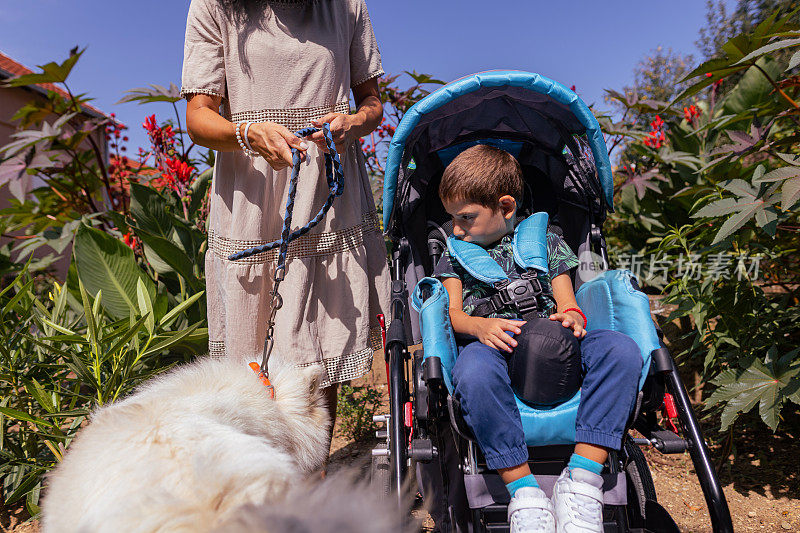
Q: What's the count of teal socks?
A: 2